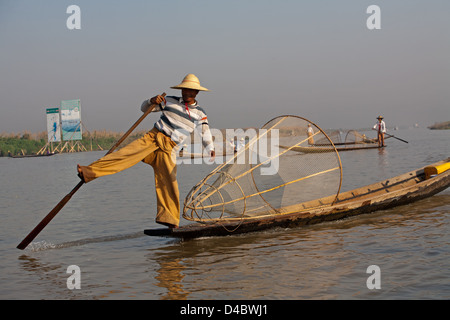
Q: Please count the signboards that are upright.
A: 2